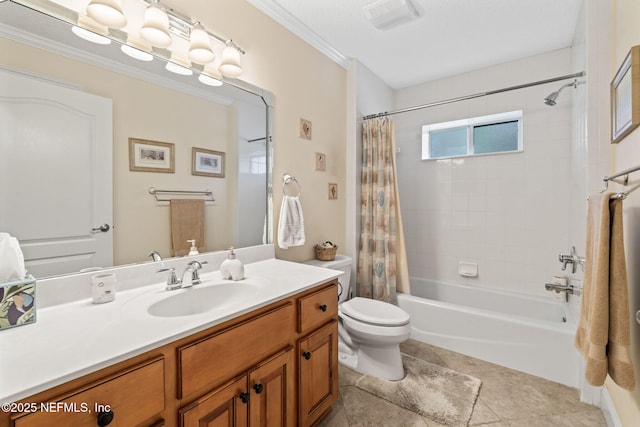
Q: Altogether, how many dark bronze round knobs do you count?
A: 5